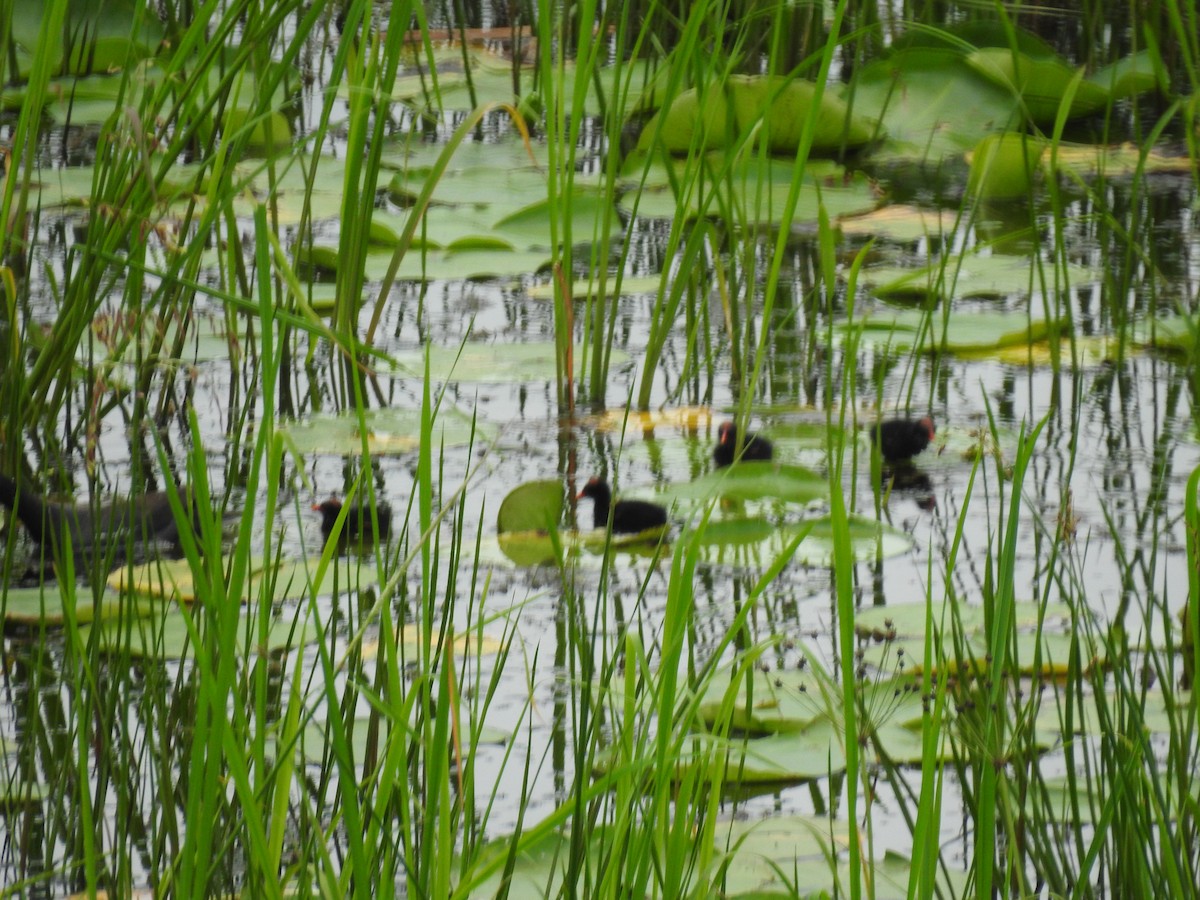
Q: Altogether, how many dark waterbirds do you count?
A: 5